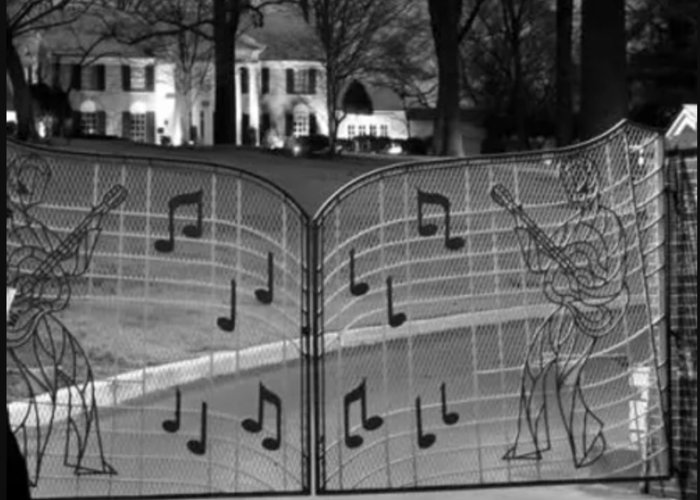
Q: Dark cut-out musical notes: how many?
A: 12